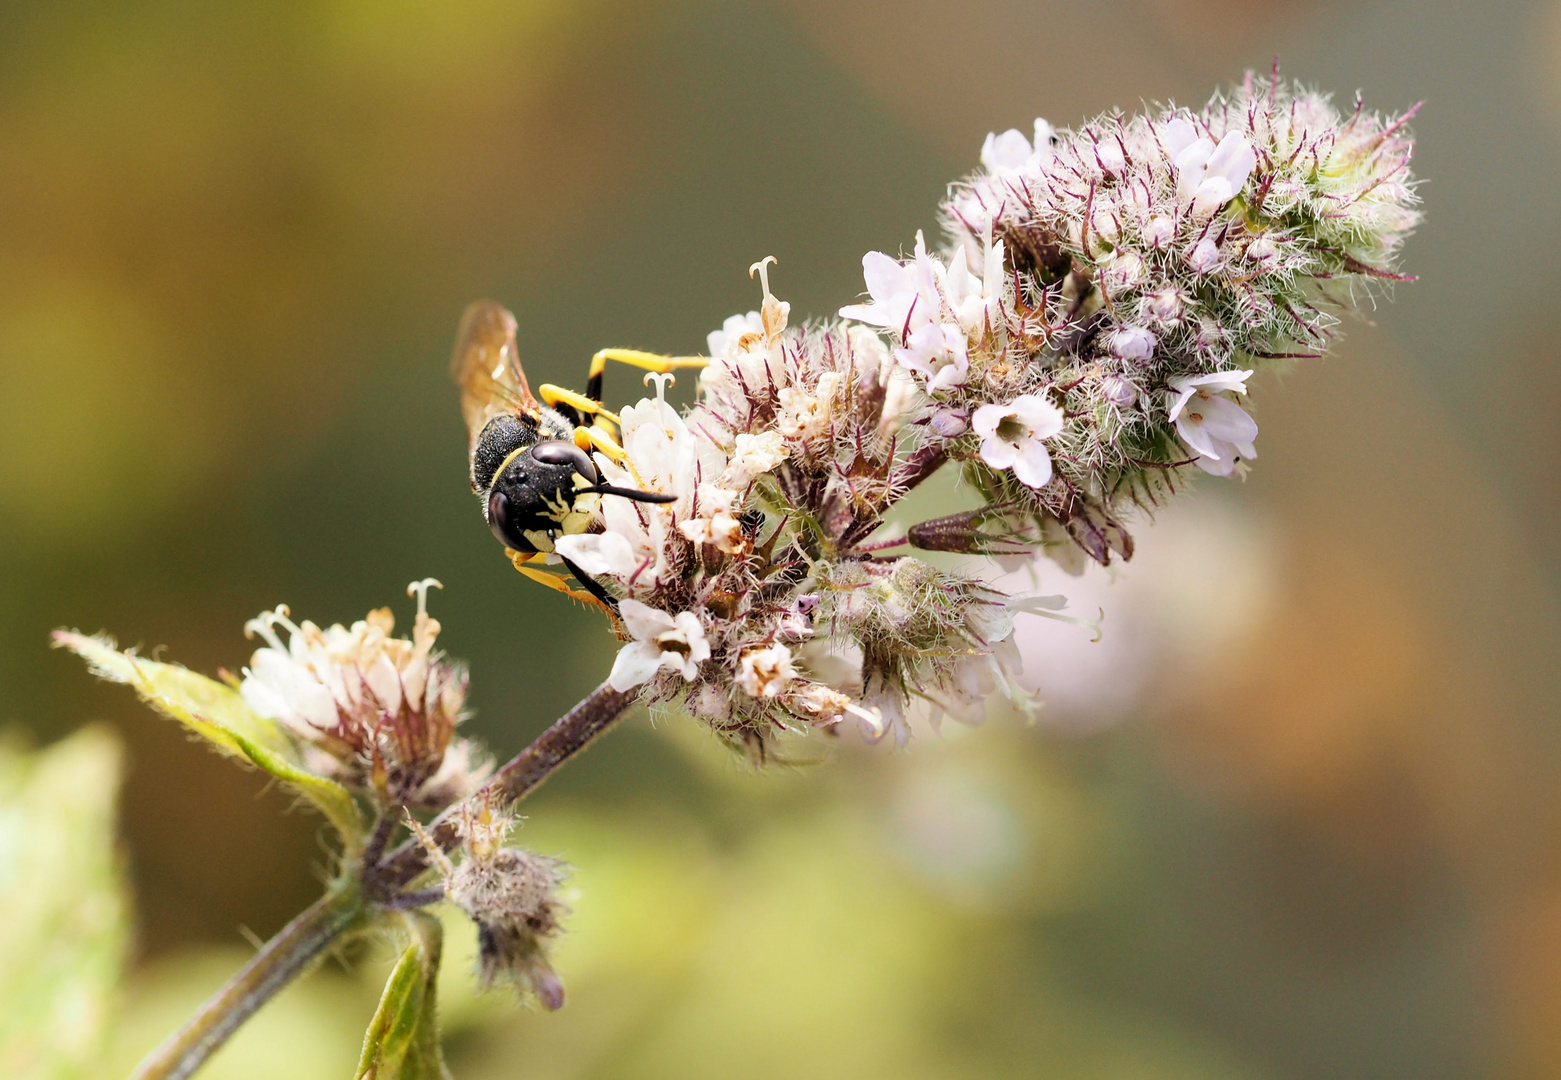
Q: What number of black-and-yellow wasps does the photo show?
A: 1